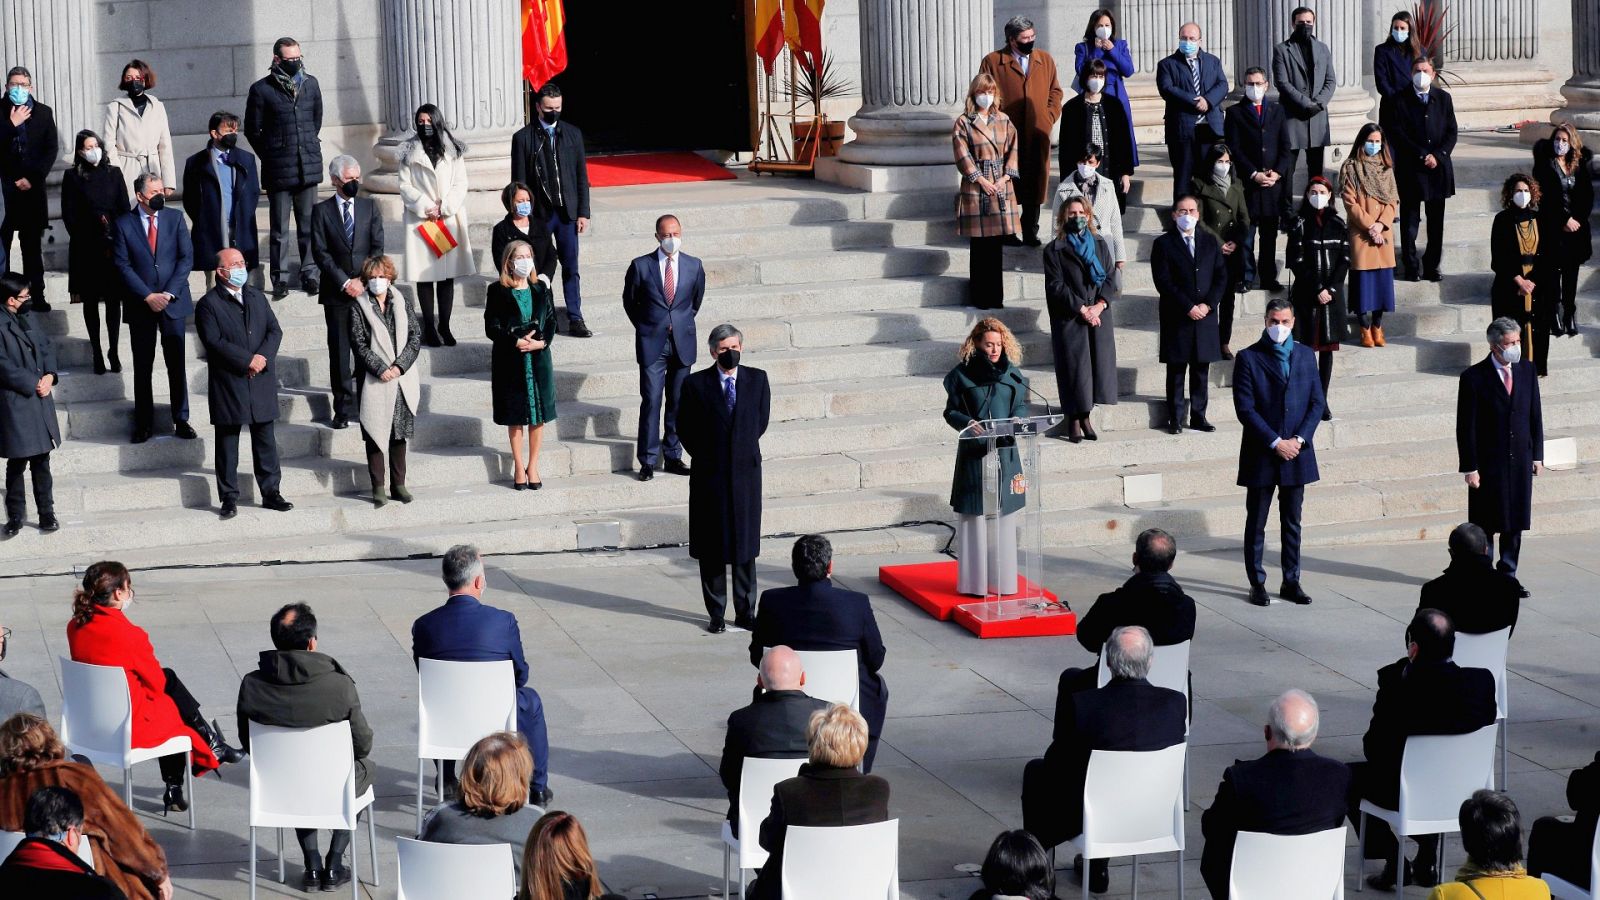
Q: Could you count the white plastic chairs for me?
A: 14